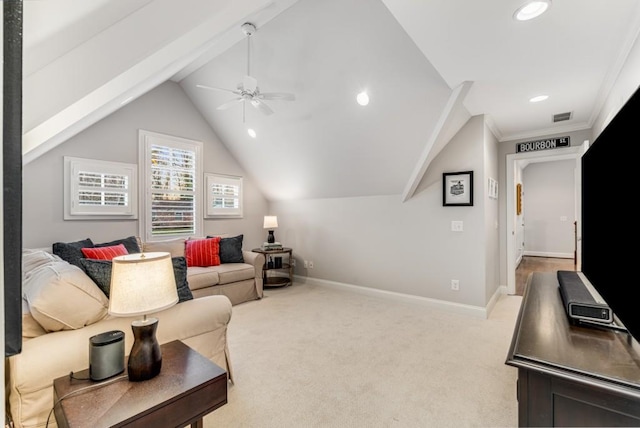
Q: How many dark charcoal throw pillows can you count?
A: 4